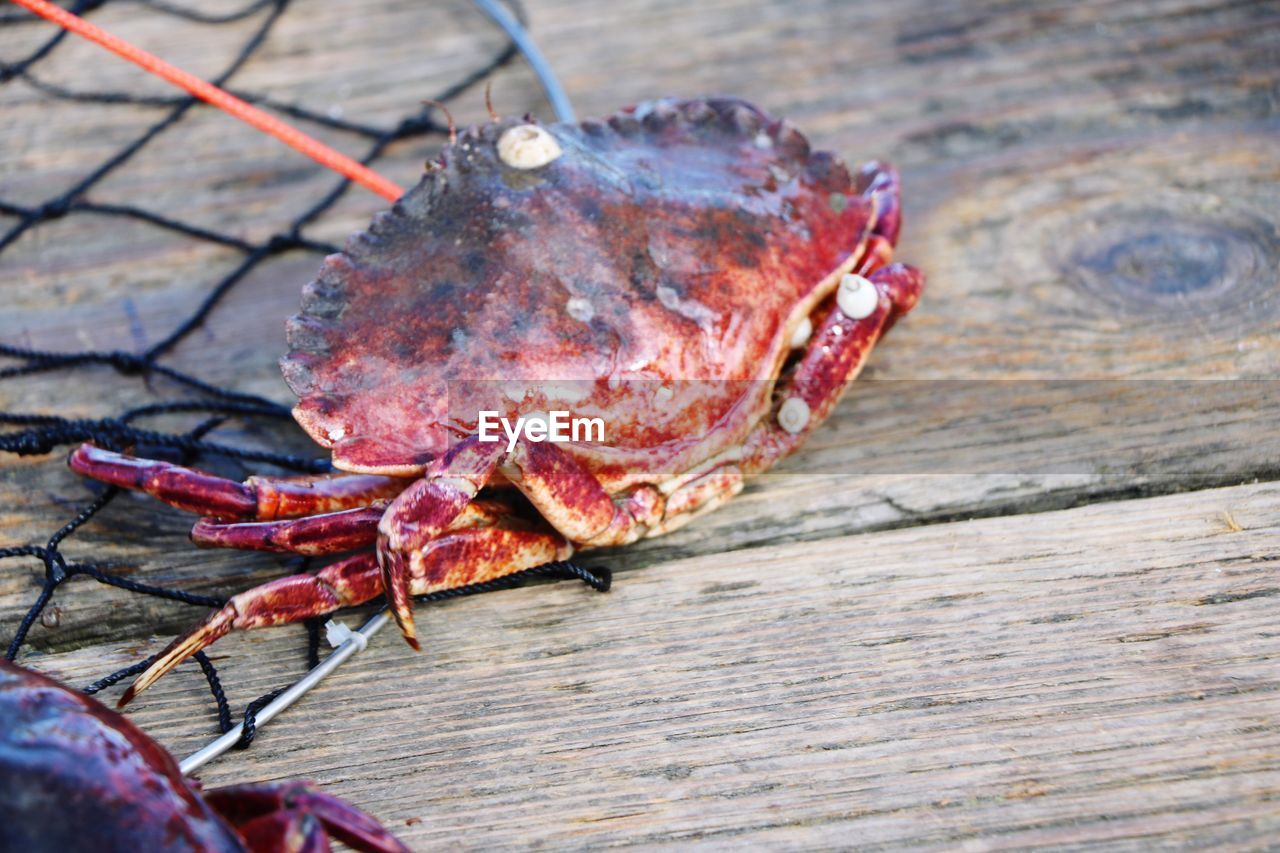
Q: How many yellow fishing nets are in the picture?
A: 0